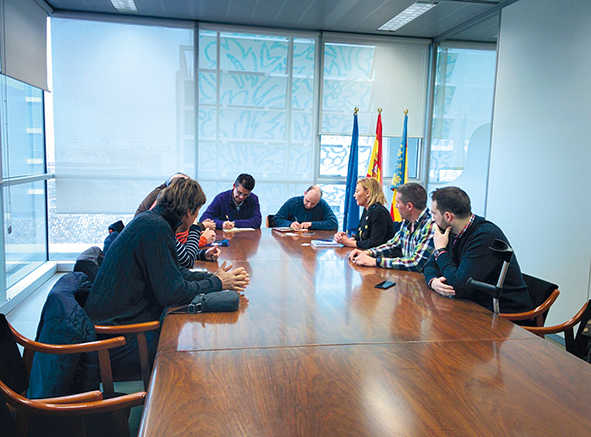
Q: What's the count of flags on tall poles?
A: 3